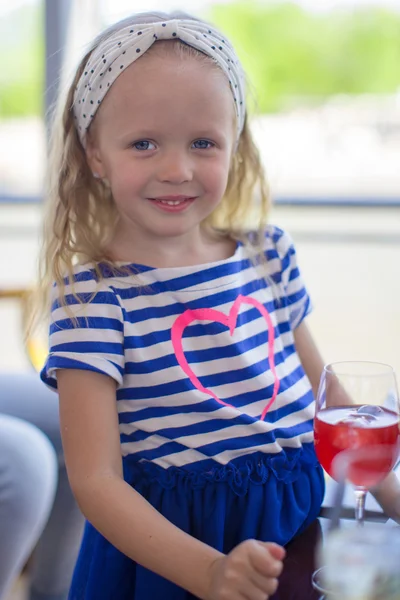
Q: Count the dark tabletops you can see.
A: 1